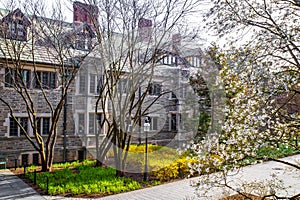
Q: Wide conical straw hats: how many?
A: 0